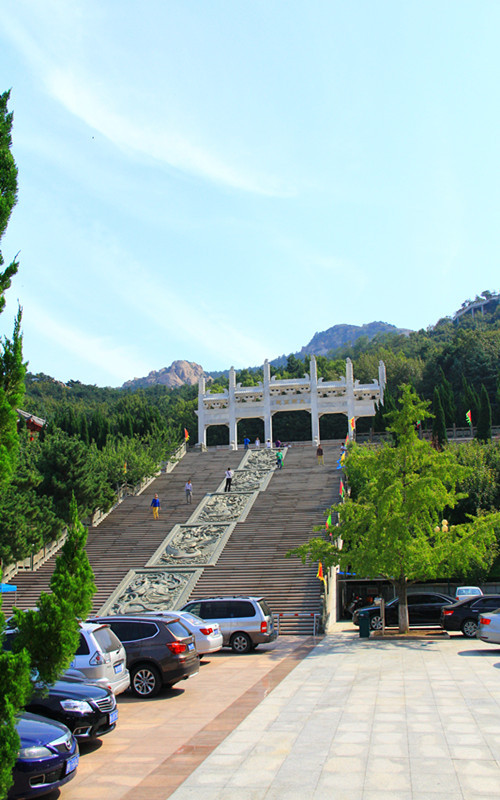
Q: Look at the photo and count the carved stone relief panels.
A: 5